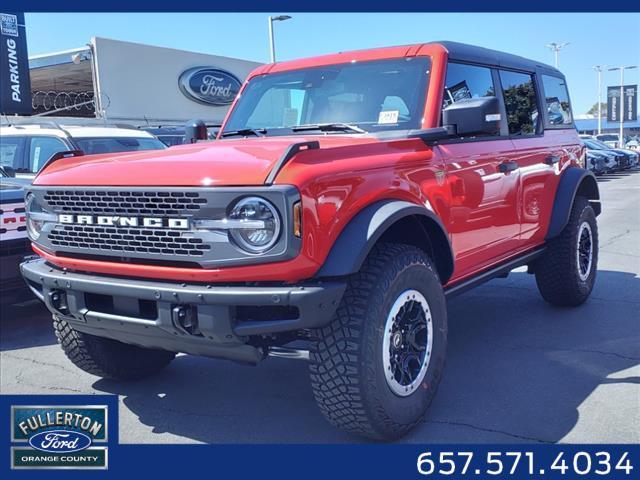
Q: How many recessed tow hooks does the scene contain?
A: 2